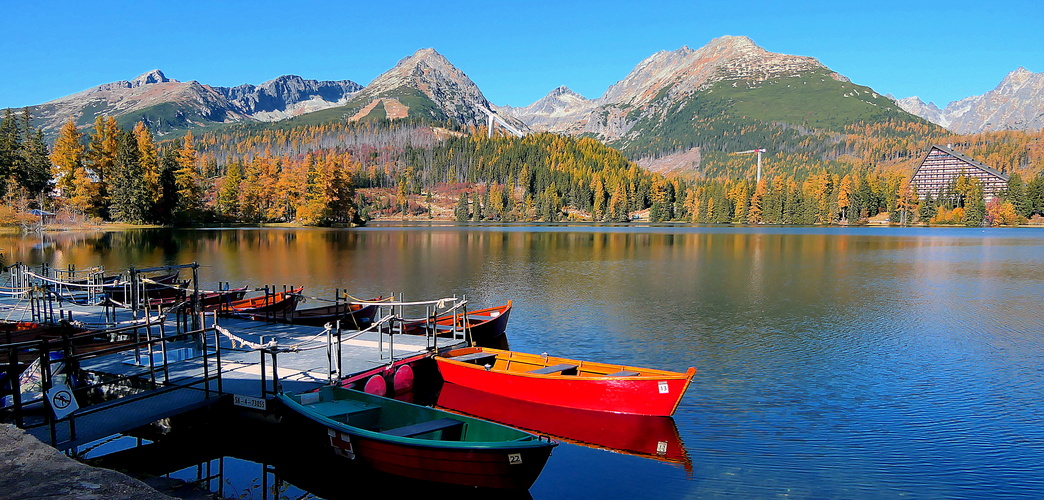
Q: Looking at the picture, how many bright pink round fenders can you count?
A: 2